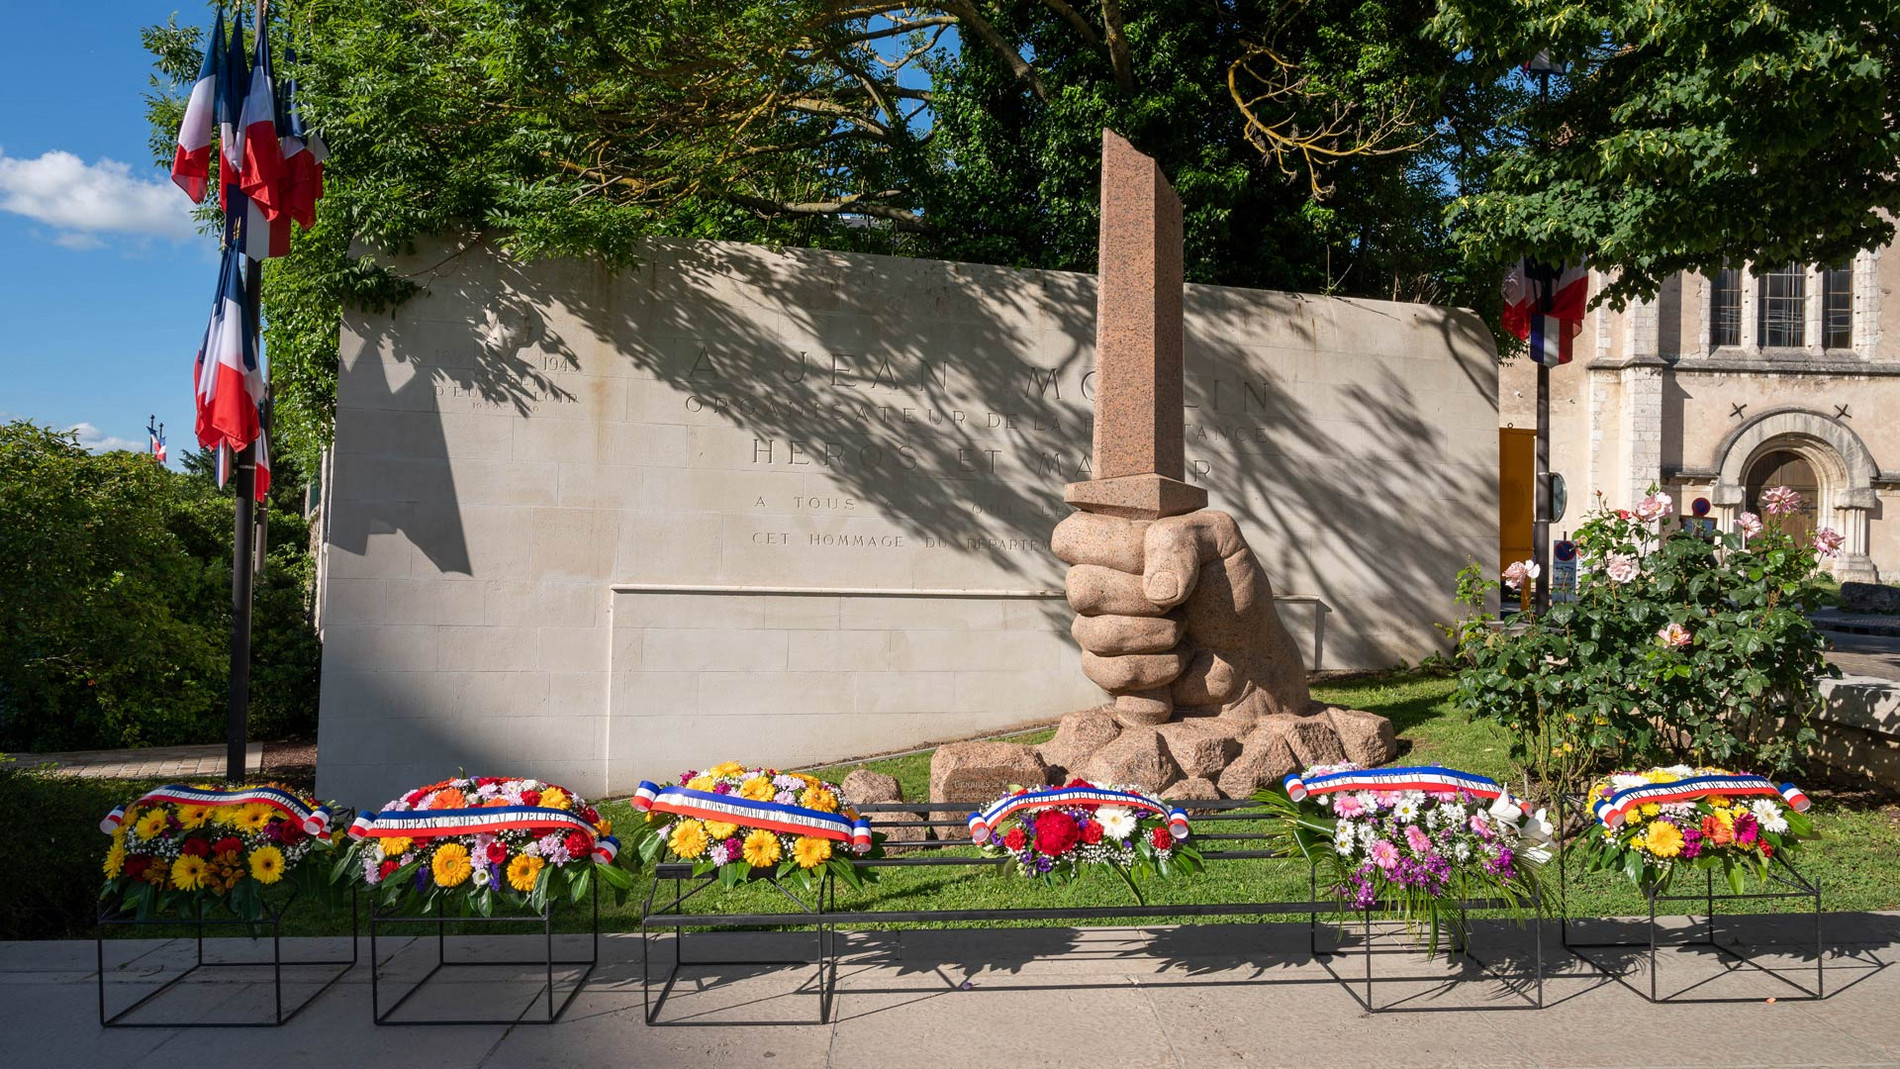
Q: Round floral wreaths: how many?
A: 6